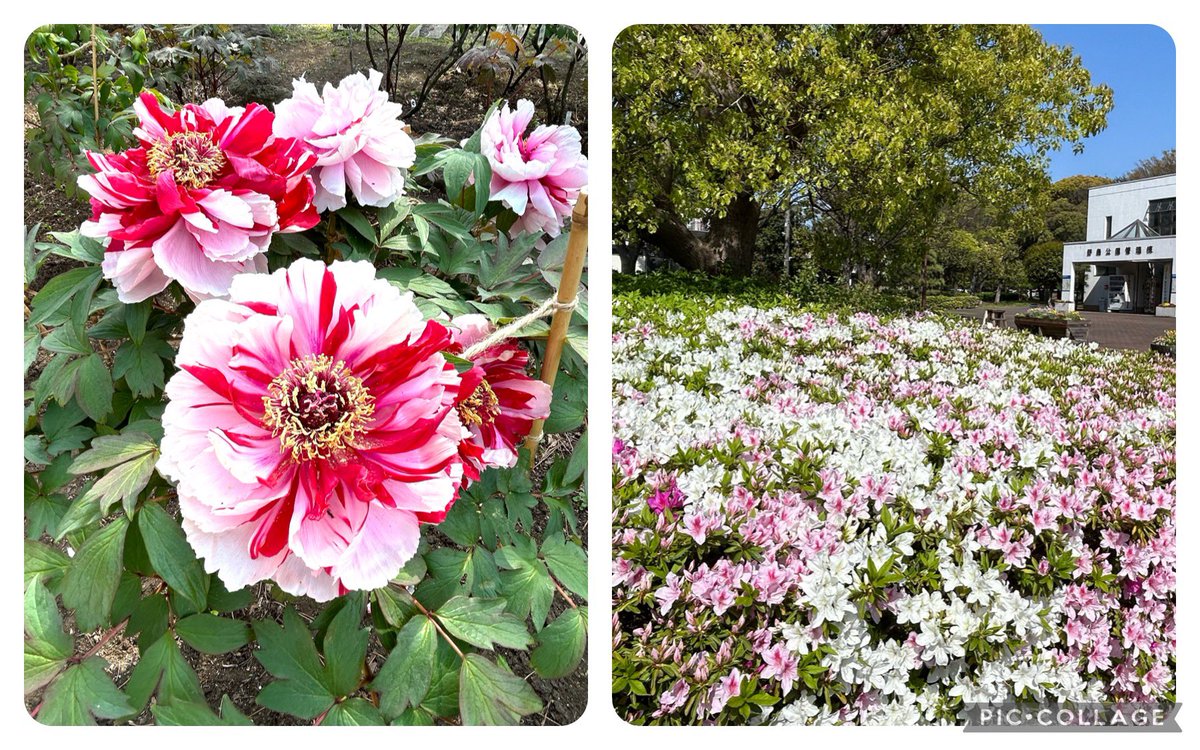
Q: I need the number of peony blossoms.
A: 5